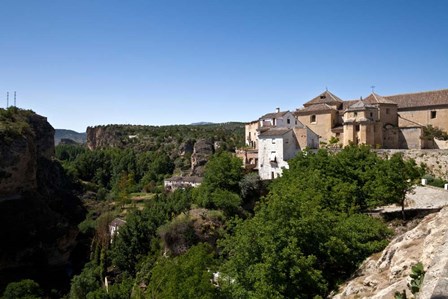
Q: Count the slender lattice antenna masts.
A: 2